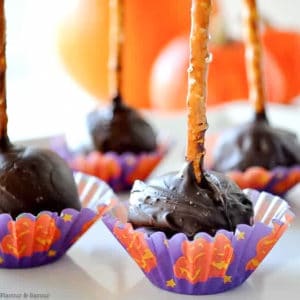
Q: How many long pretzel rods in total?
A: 4